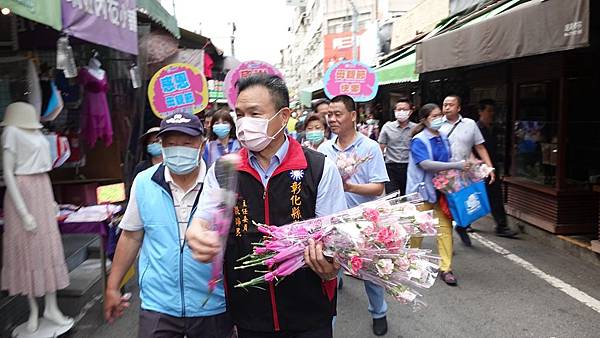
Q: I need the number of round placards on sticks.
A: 3